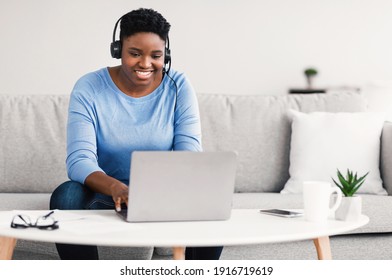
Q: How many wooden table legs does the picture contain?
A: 3